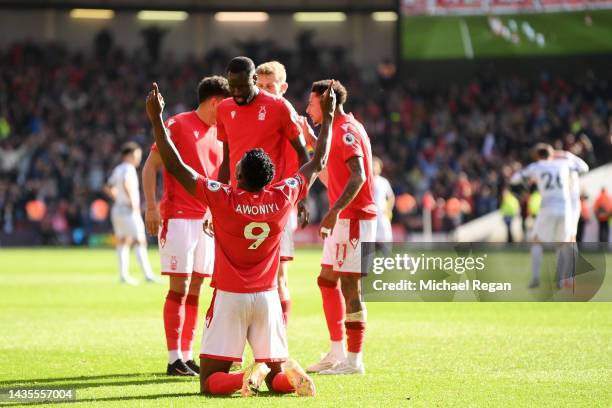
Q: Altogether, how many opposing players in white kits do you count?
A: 4